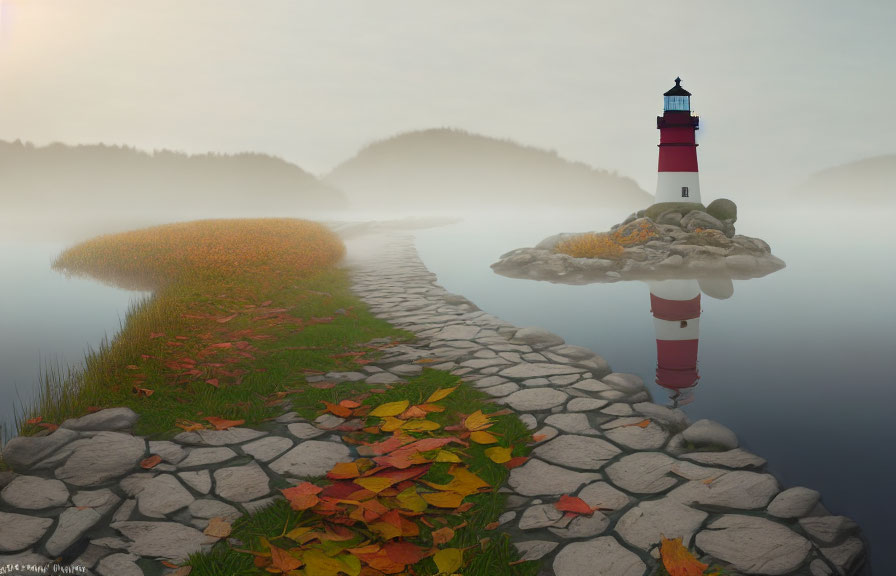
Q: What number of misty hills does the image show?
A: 3